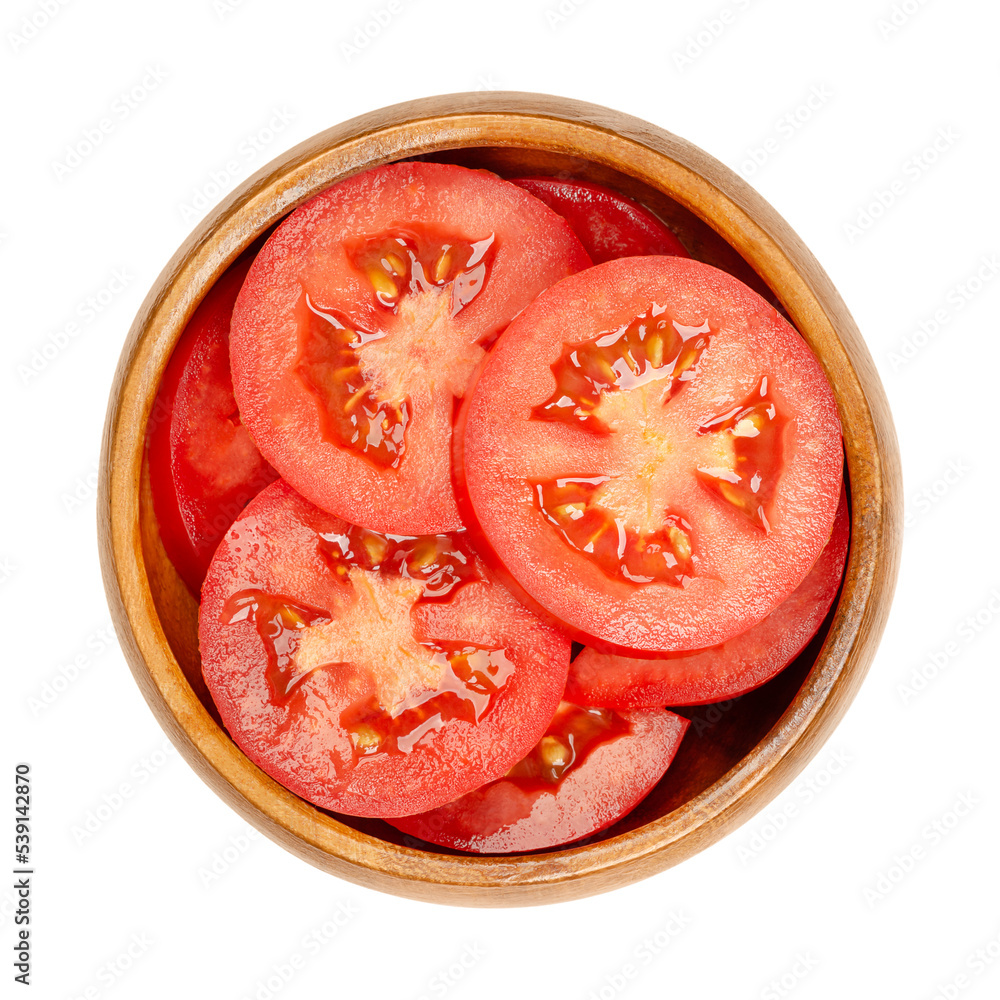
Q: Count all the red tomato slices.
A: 7